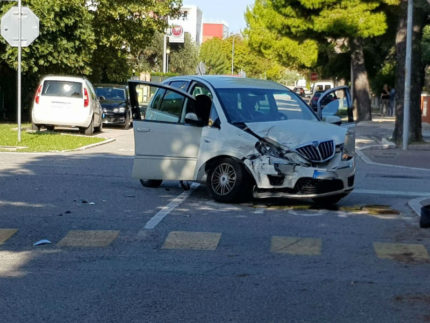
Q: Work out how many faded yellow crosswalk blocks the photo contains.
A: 5